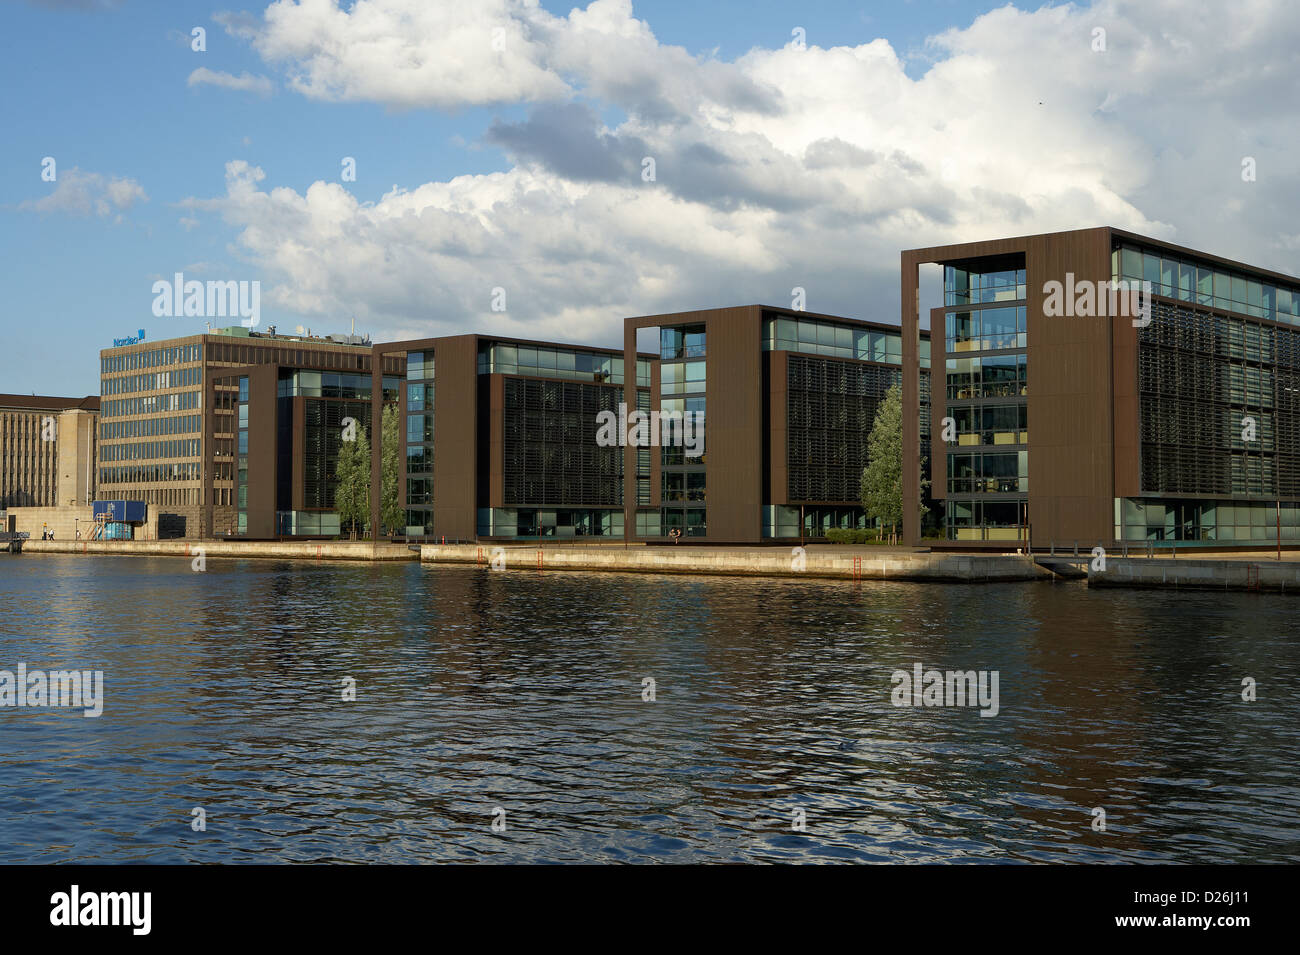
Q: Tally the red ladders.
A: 7